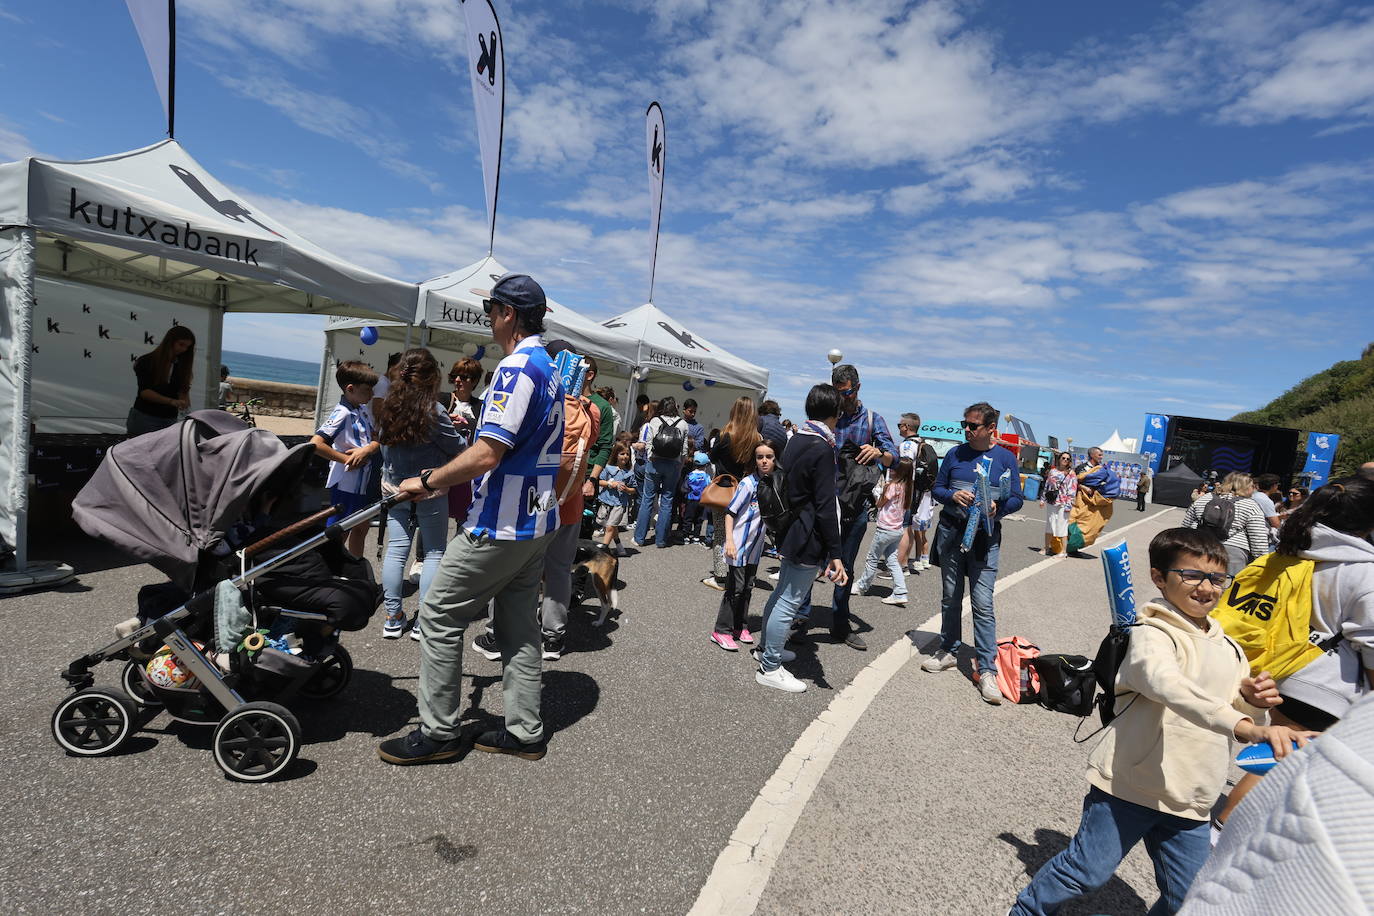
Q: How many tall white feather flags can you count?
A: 3